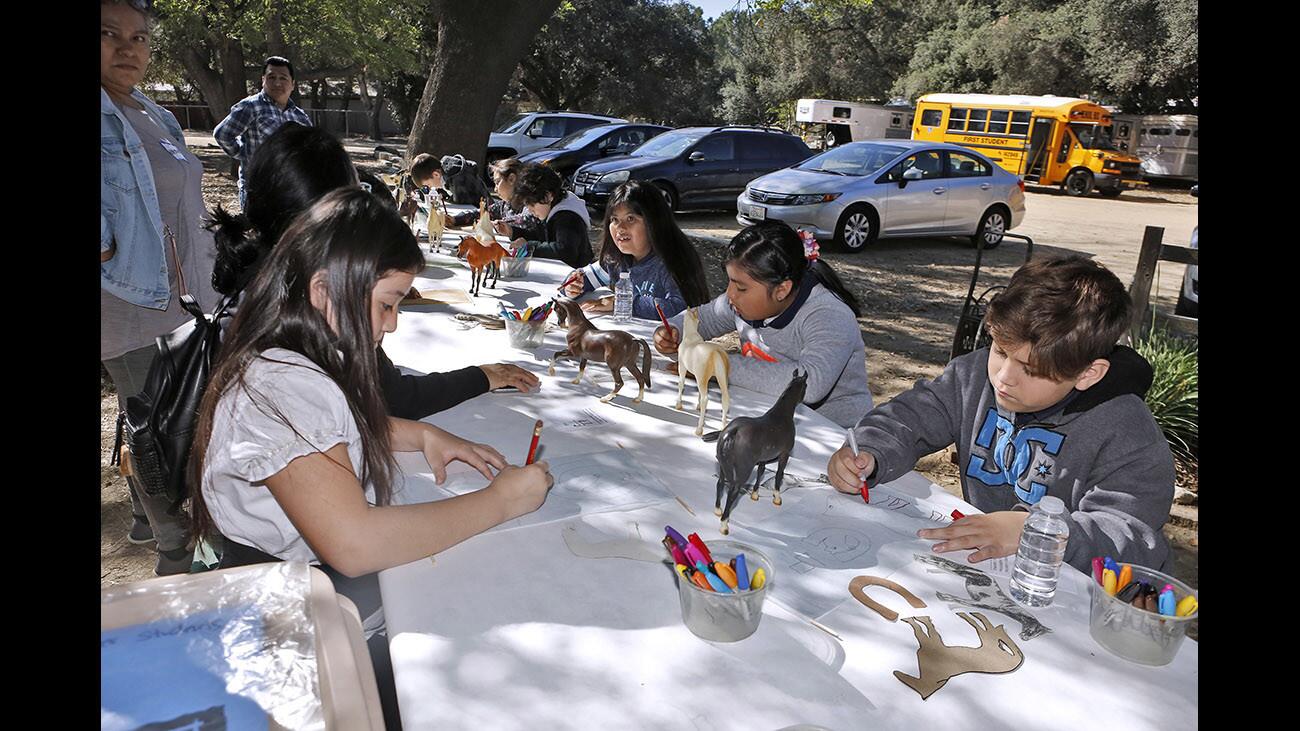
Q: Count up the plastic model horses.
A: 7